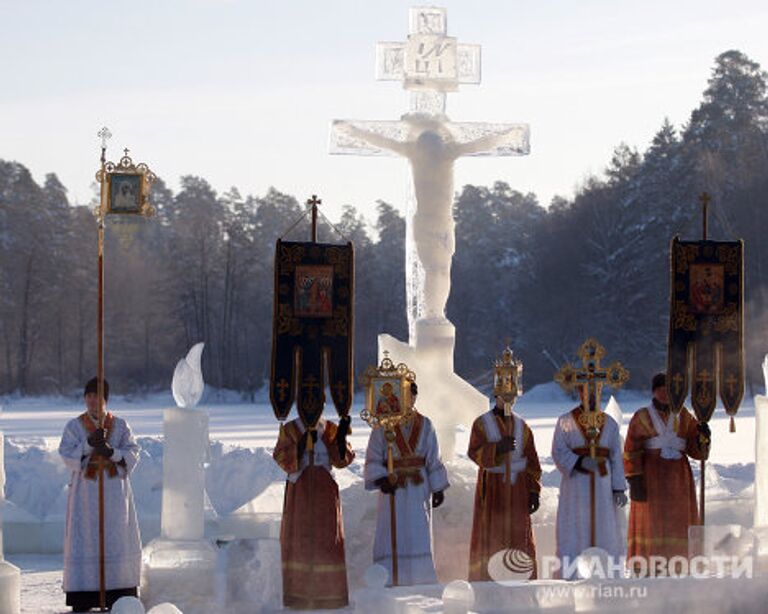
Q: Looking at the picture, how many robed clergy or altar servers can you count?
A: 6